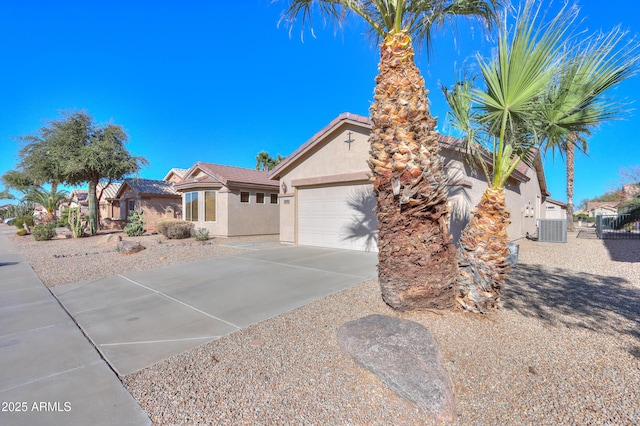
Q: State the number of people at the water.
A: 0